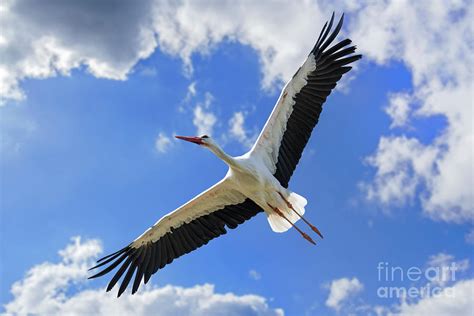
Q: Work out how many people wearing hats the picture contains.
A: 0